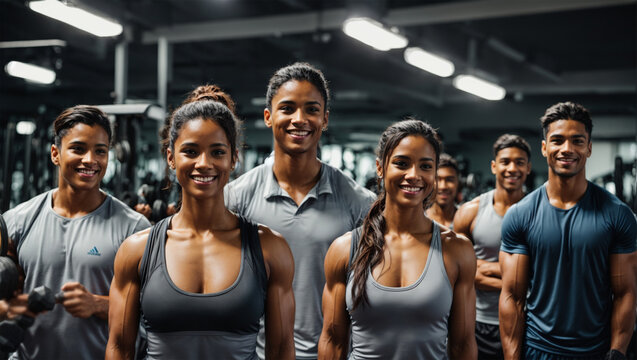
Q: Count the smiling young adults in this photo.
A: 7